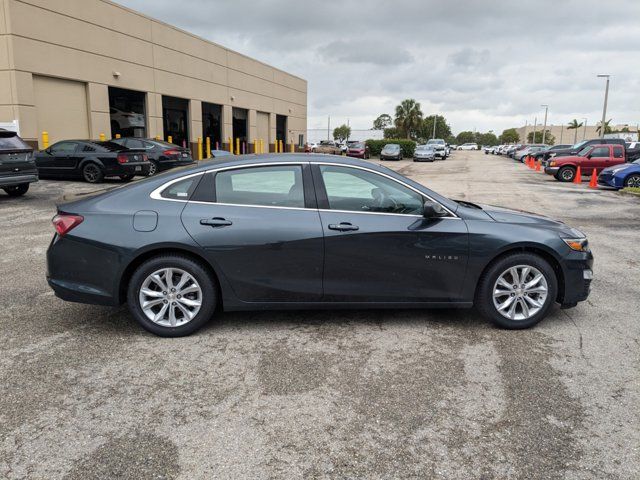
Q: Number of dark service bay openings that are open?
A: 5